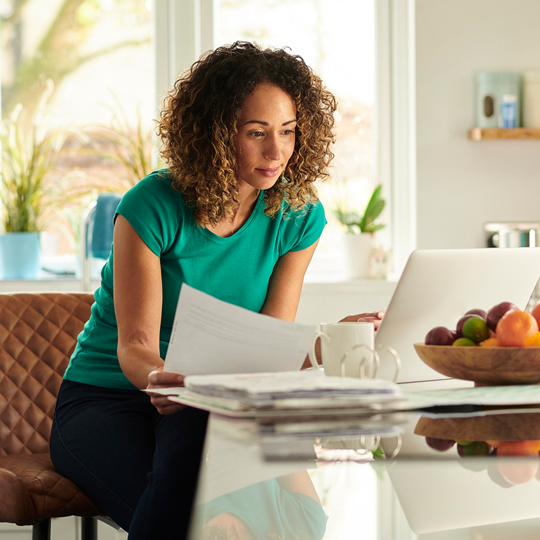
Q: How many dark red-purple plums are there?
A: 4